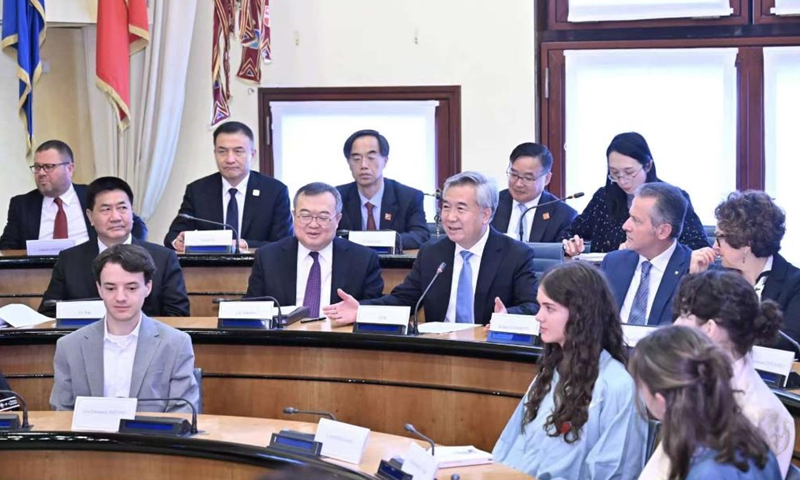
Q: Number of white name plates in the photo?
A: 12